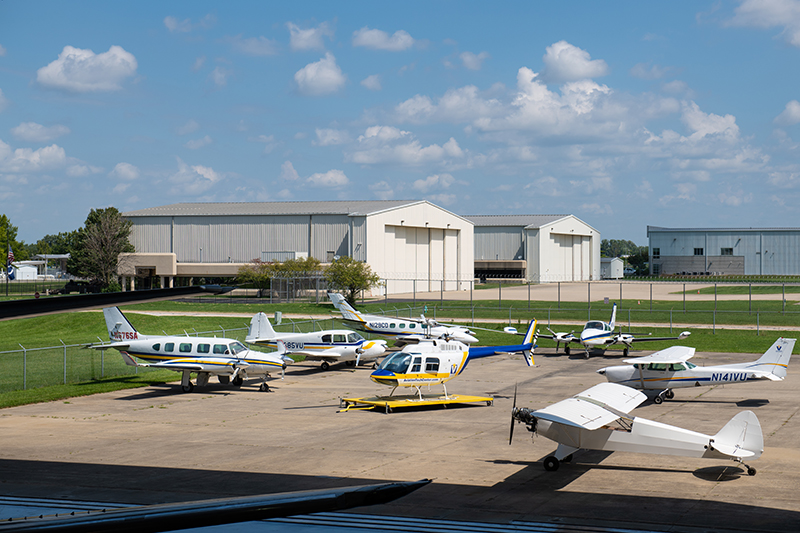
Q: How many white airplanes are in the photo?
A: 6